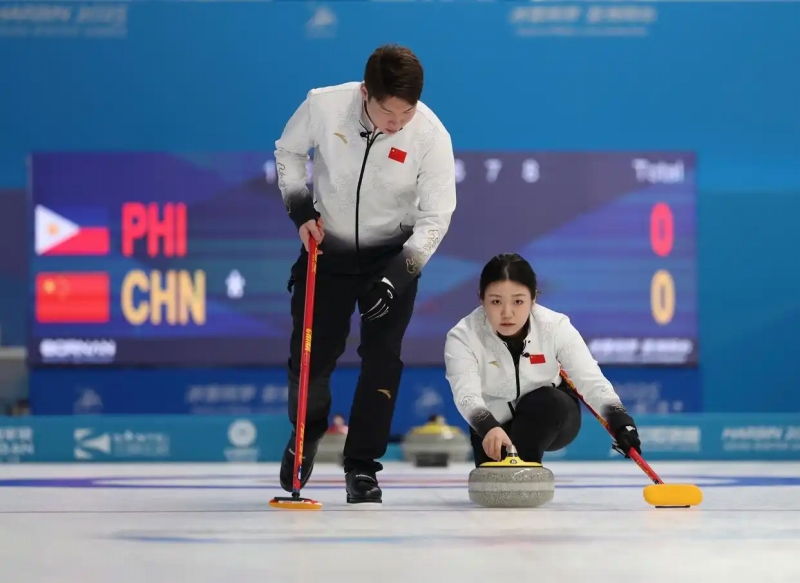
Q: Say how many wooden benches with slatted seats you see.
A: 0